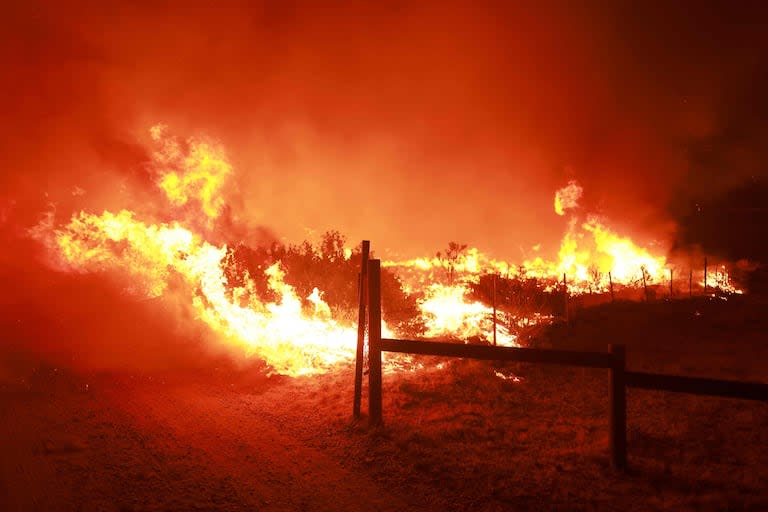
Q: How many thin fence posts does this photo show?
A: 7